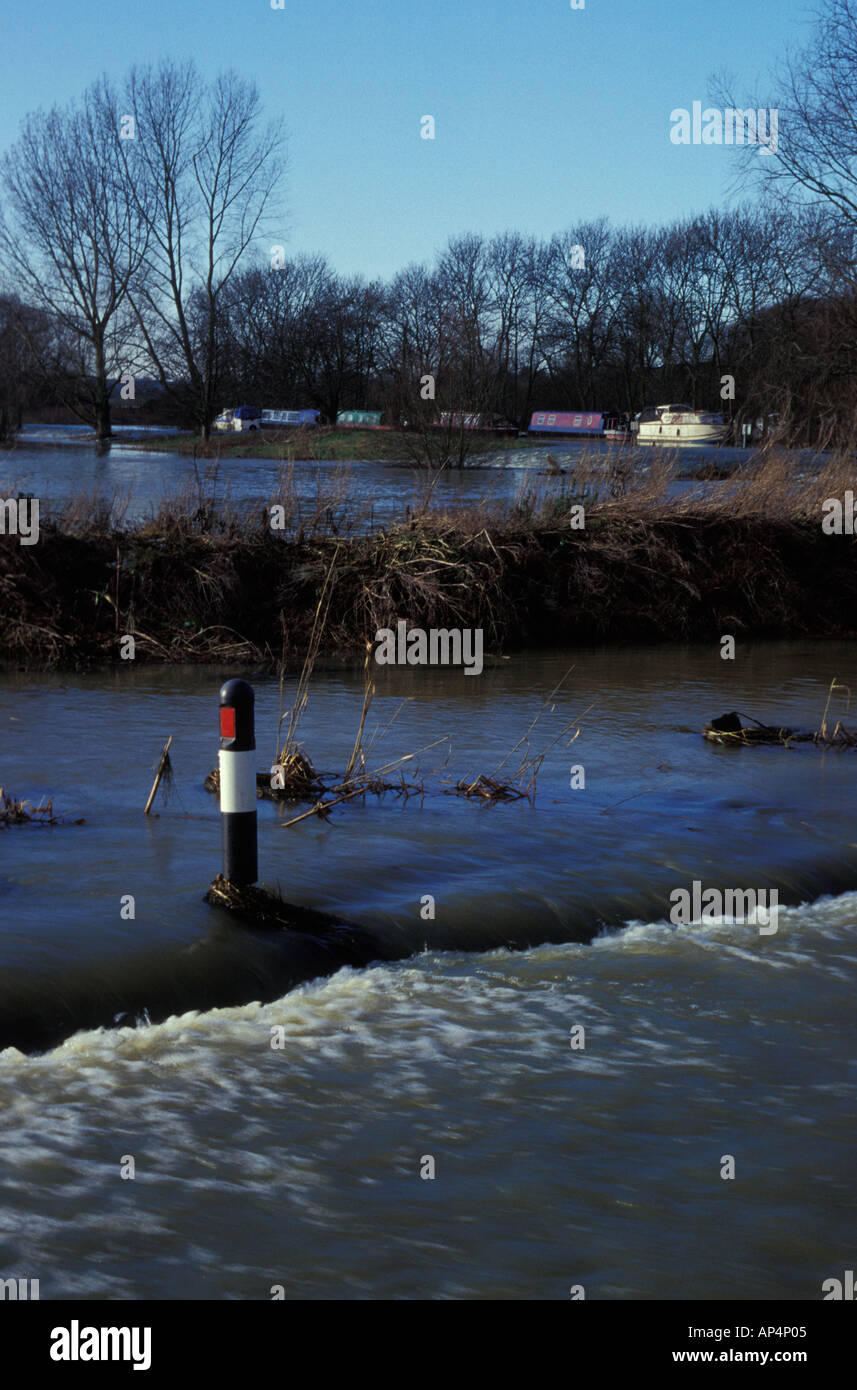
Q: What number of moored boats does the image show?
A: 6